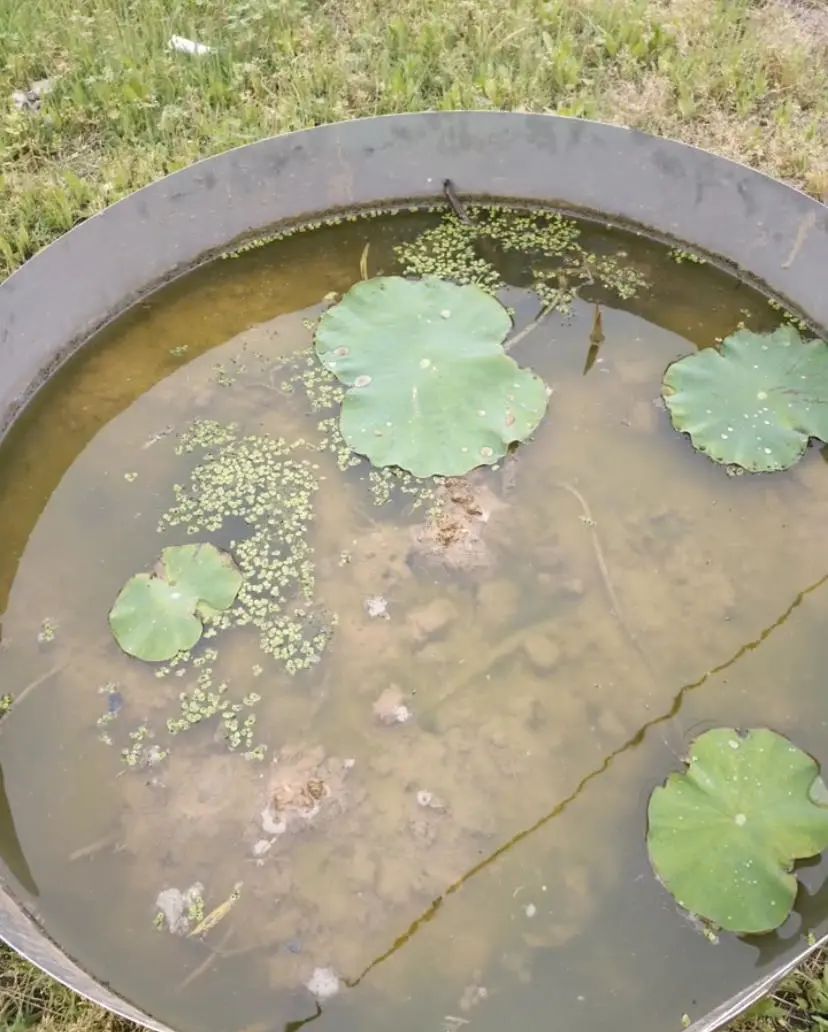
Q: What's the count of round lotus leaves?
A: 4